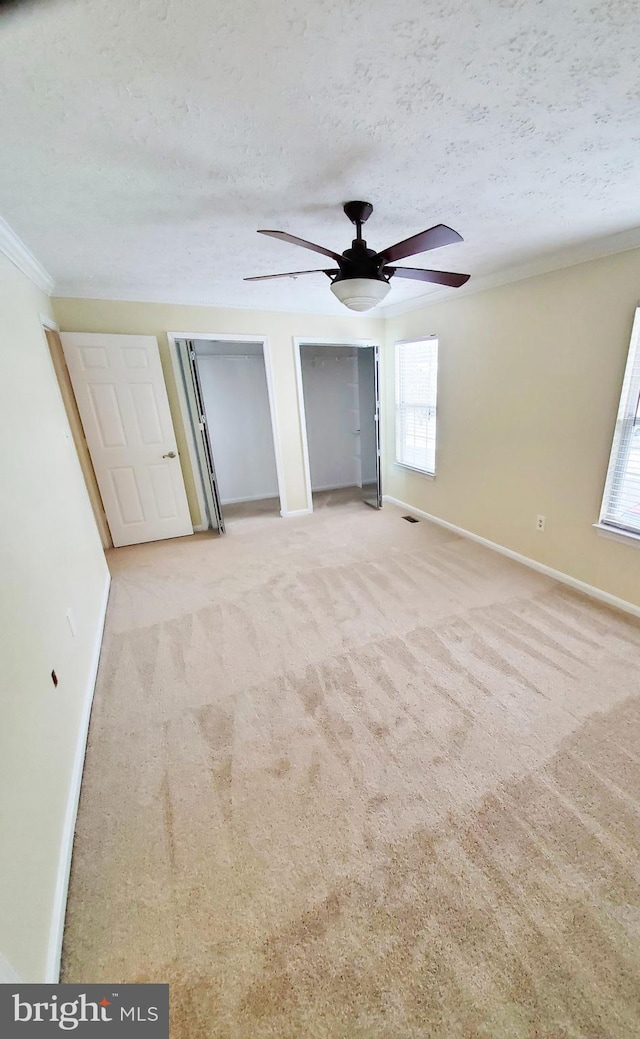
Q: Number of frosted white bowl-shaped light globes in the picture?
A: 1